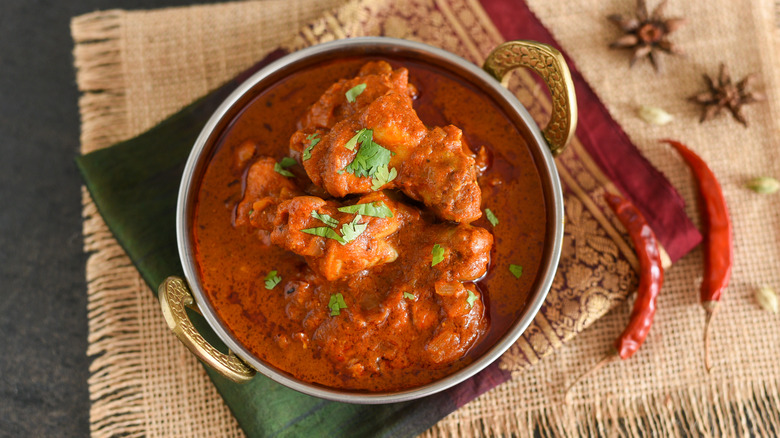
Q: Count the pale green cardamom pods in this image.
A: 3